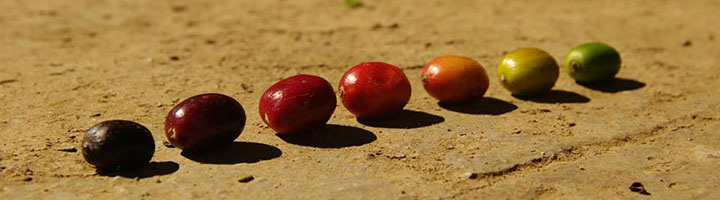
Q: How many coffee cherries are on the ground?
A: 7